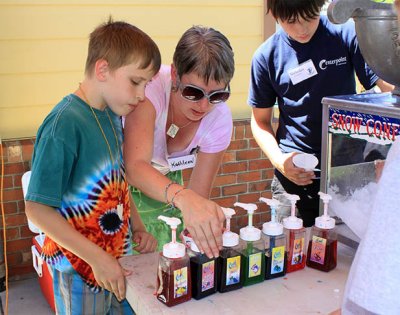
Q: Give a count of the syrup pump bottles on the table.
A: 7